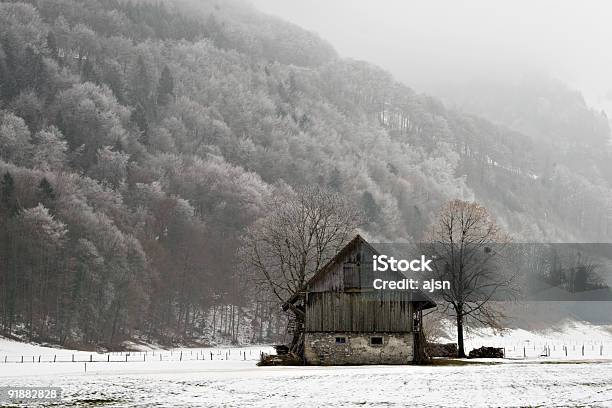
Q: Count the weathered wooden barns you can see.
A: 1